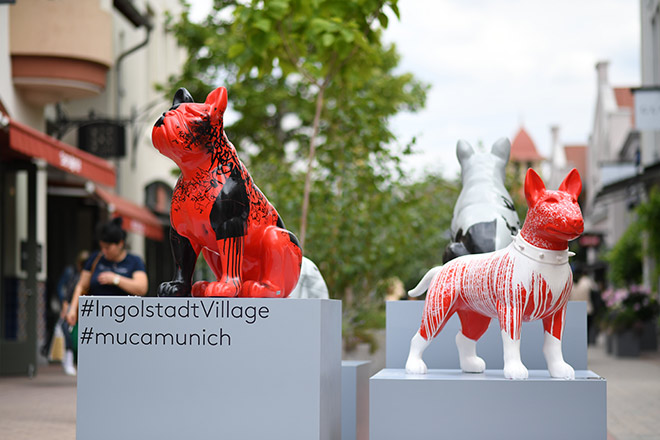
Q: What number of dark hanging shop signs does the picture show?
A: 1